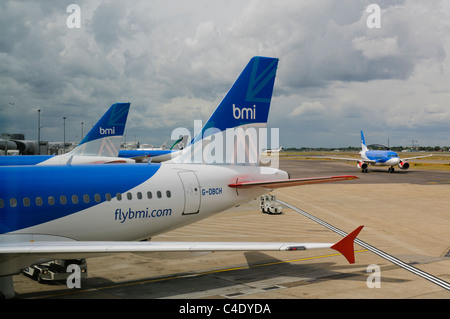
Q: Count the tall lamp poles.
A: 3